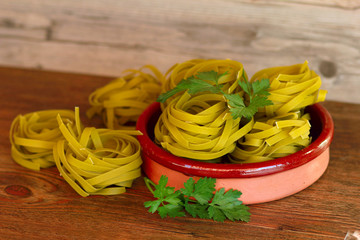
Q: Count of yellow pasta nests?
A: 7